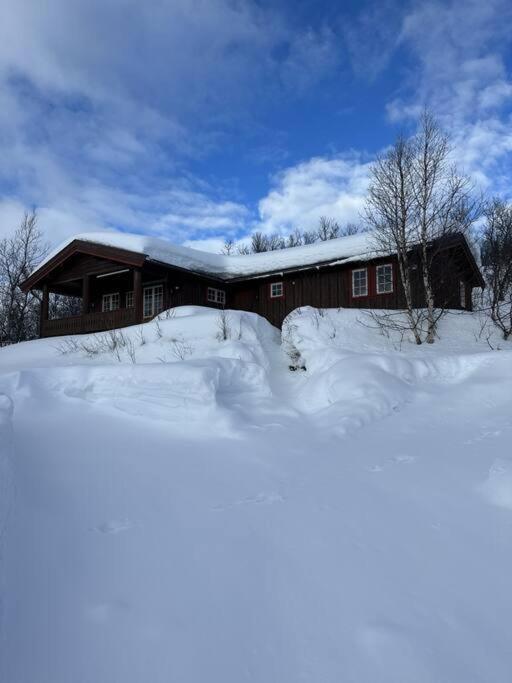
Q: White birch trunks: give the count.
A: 2